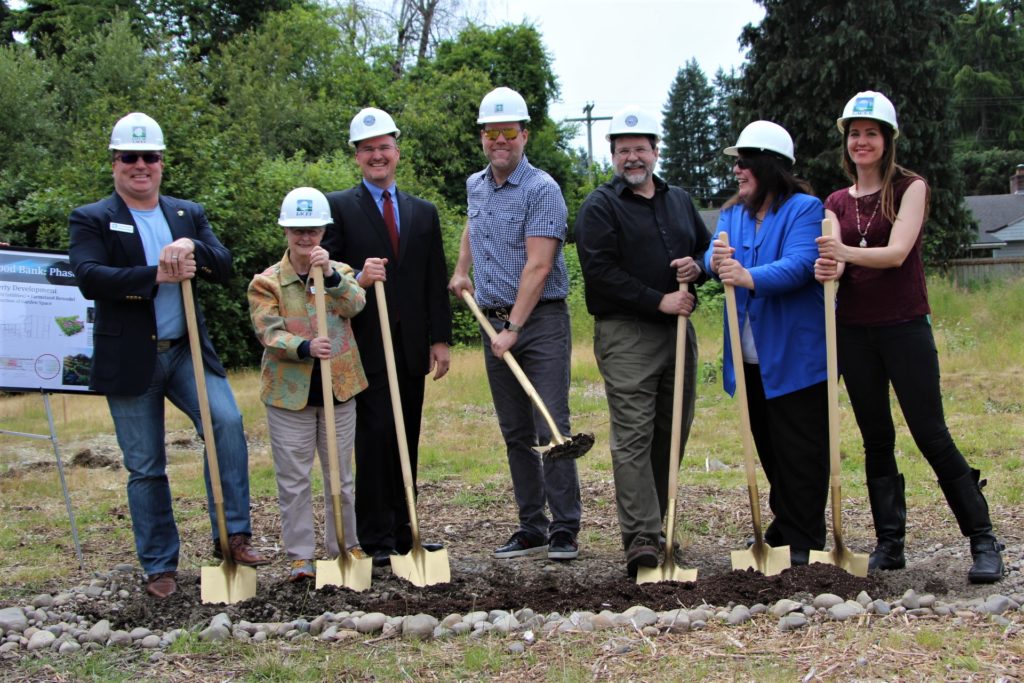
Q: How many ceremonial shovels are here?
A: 7